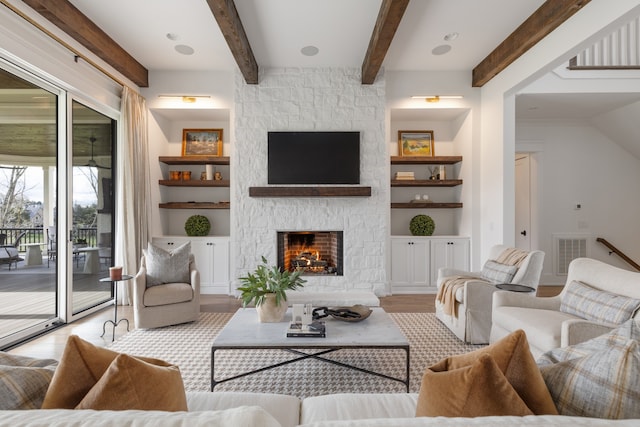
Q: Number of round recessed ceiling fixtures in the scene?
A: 5